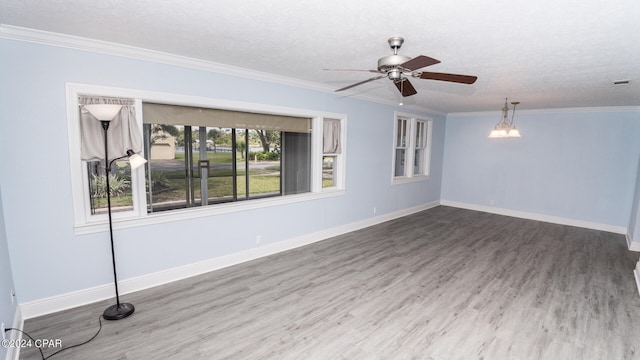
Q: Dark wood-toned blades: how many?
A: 5